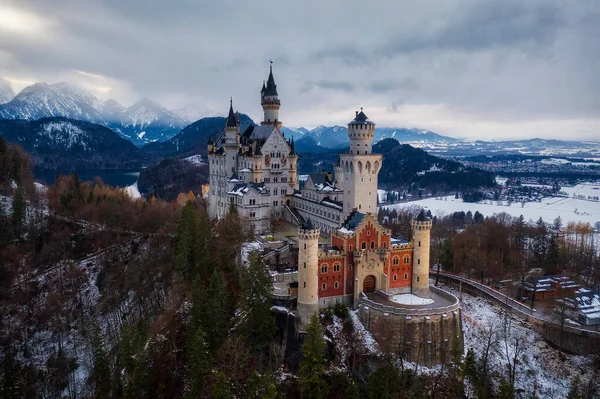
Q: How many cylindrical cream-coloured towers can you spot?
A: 2